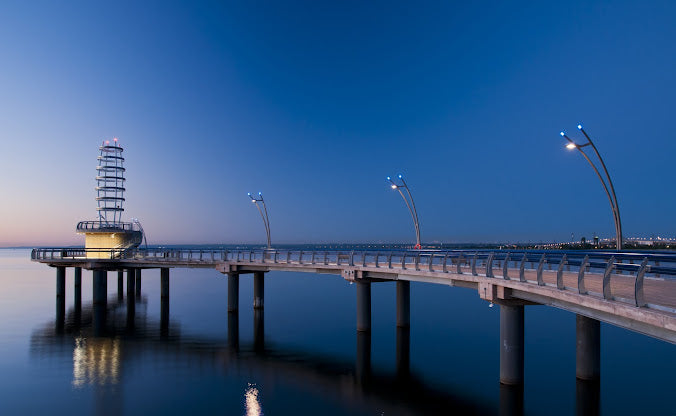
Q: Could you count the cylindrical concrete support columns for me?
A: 13